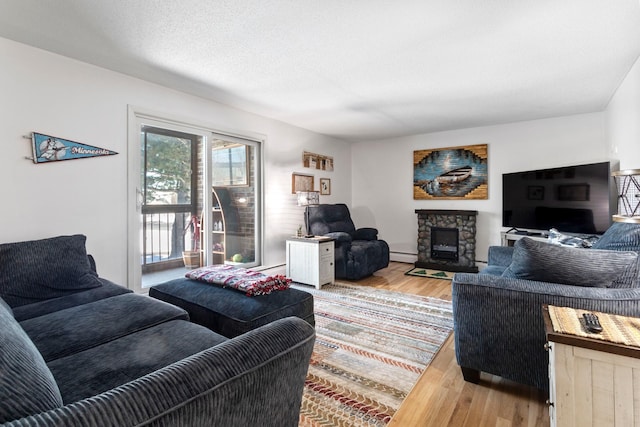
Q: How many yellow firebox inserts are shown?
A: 0